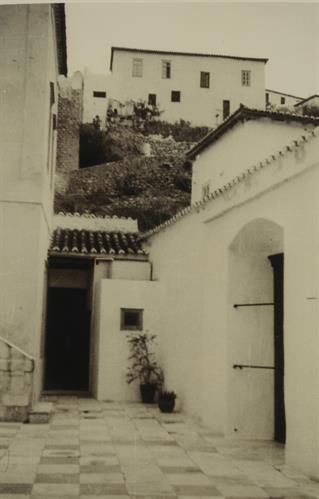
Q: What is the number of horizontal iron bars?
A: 2